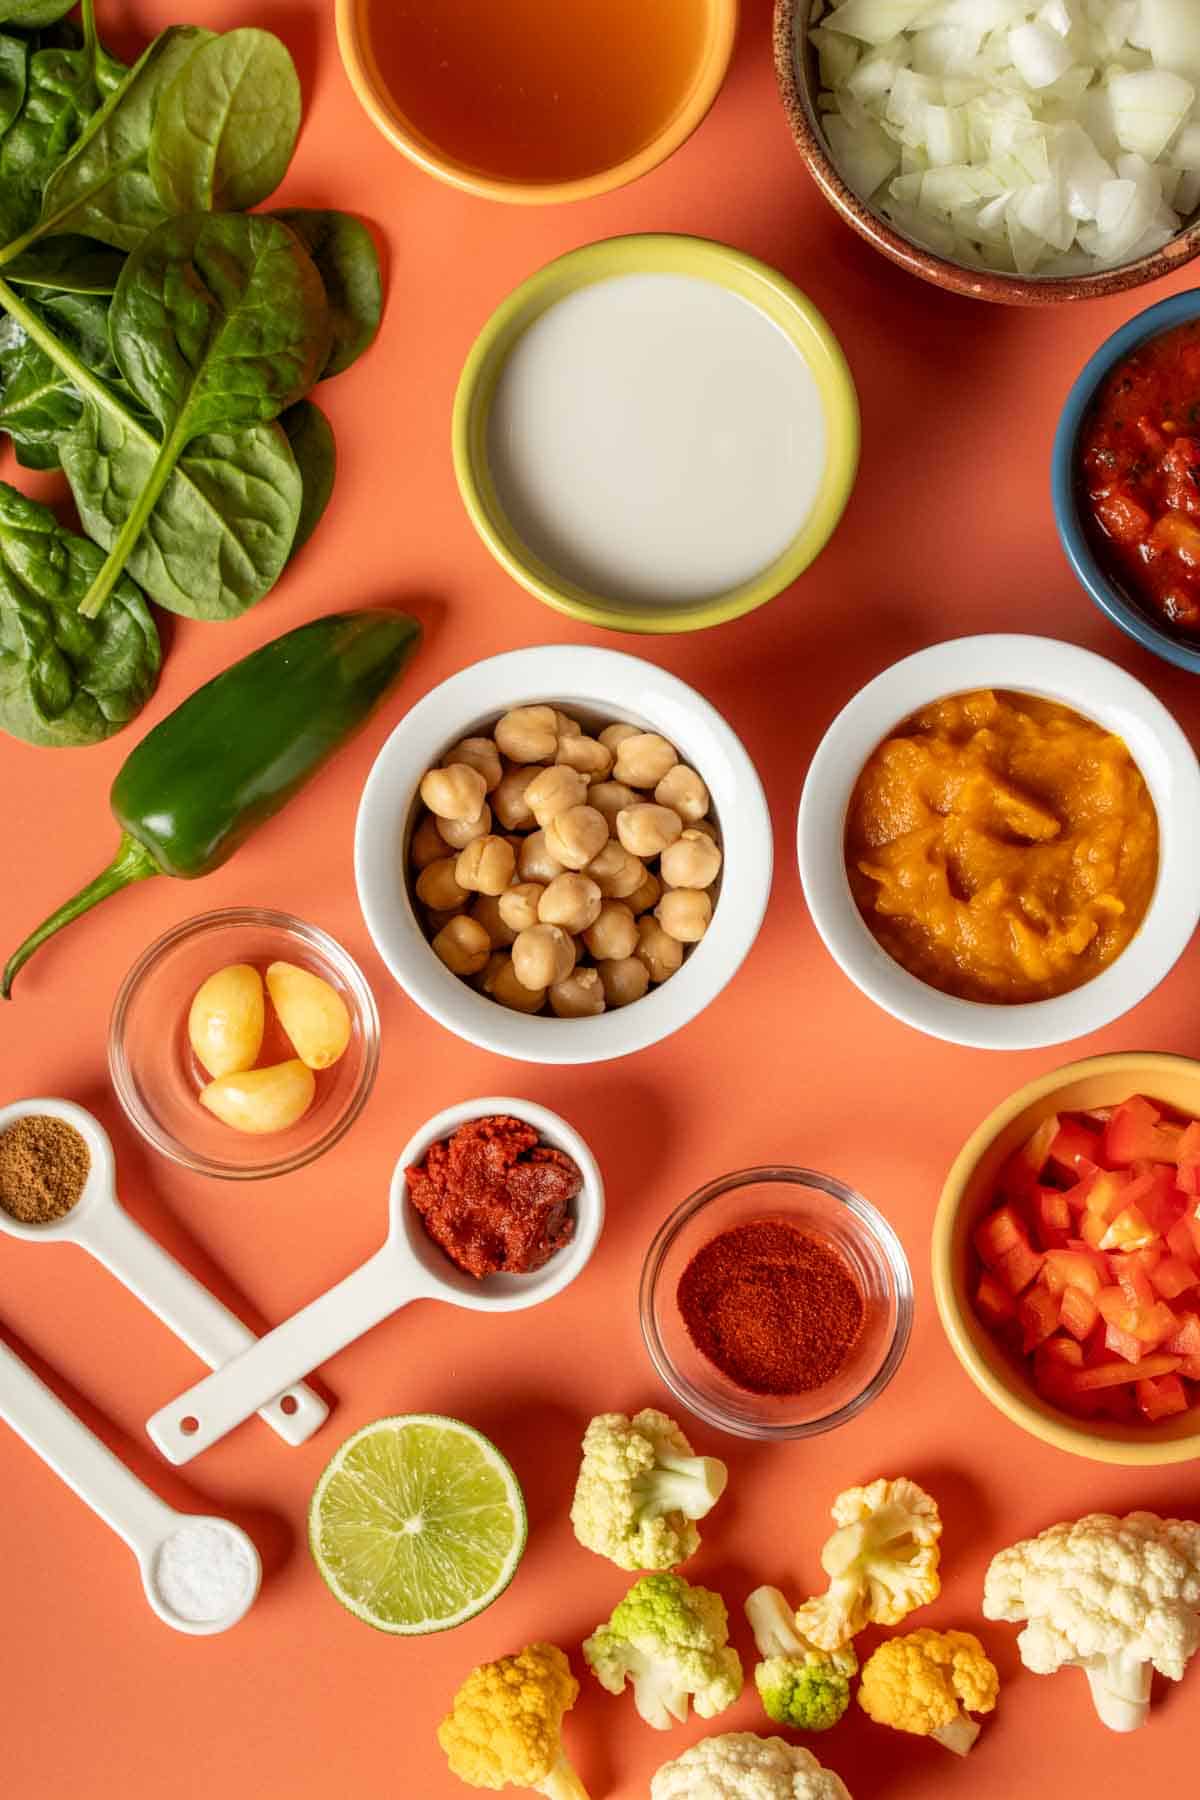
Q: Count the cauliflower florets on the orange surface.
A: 8